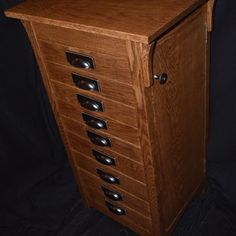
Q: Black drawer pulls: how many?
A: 9